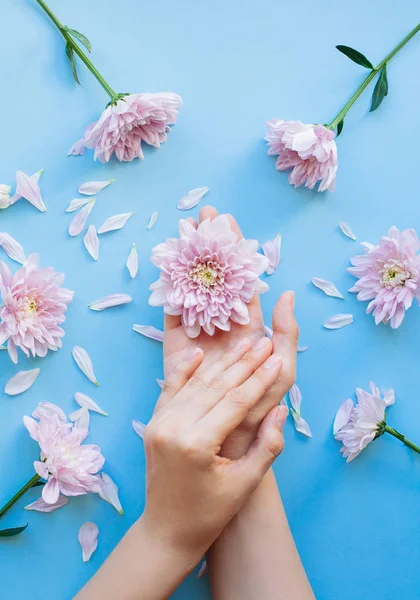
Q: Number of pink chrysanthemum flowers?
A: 7